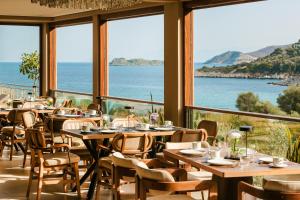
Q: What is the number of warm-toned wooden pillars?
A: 3